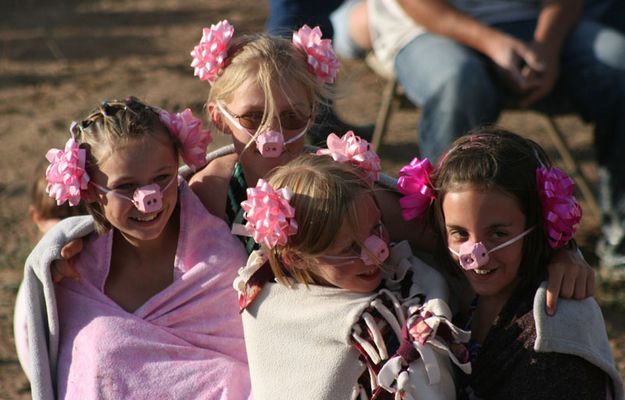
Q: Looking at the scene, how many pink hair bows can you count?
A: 8